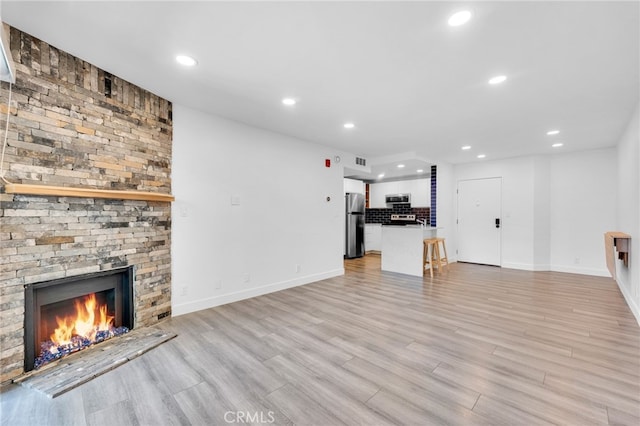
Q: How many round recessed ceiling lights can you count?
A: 12